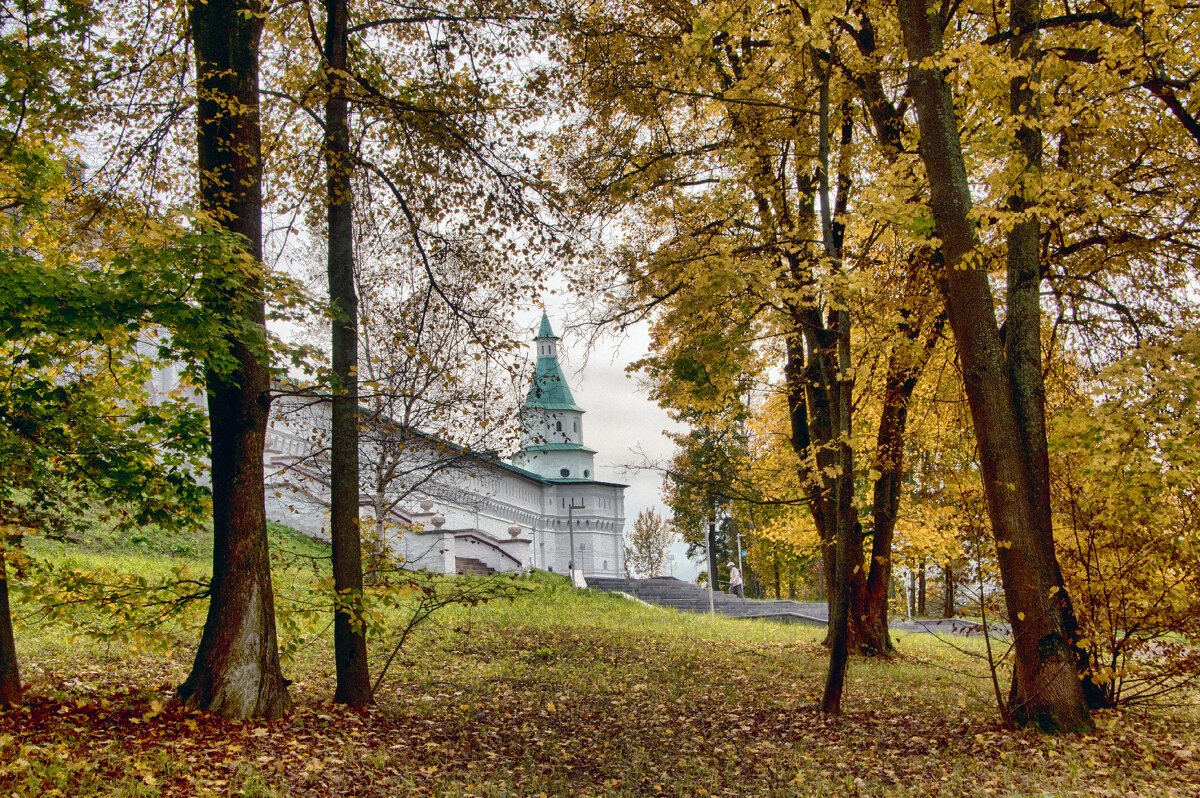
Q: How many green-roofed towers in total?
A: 1